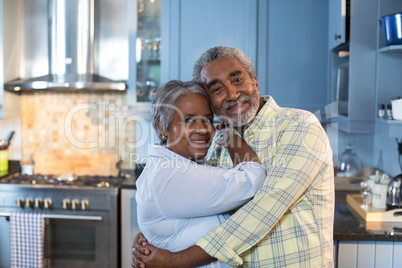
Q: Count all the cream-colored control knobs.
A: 7